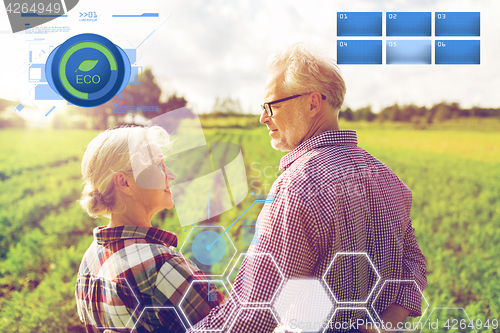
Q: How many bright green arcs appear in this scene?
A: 1